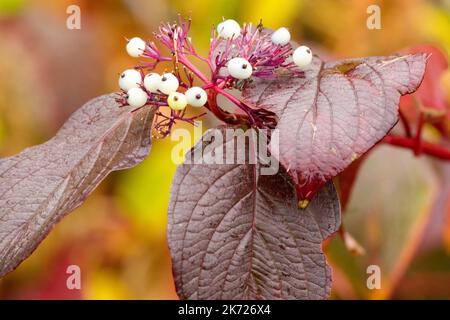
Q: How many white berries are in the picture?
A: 11